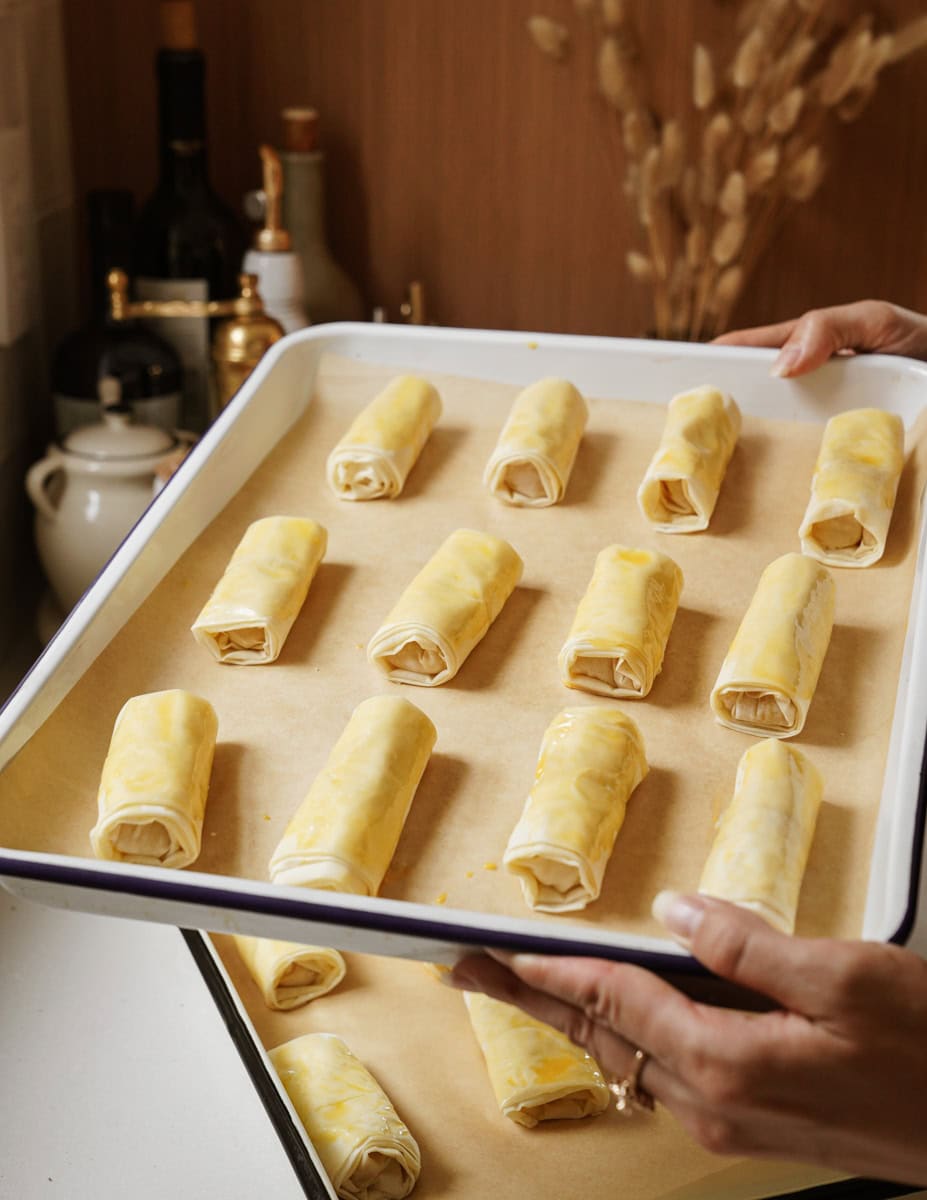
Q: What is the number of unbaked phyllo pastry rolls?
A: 15